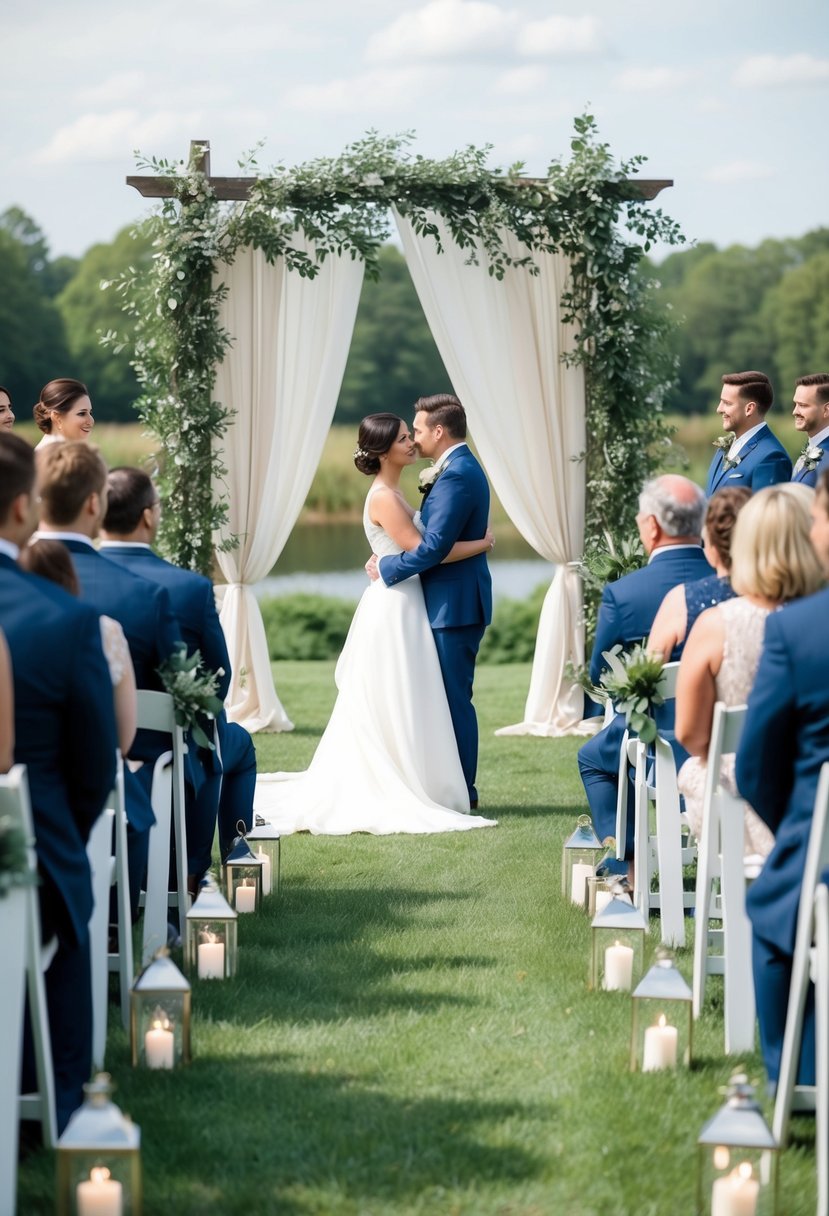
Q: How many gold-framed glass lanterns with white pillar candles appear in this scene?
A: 10